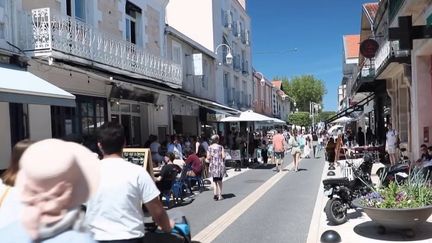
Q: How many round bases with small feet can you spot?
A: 1